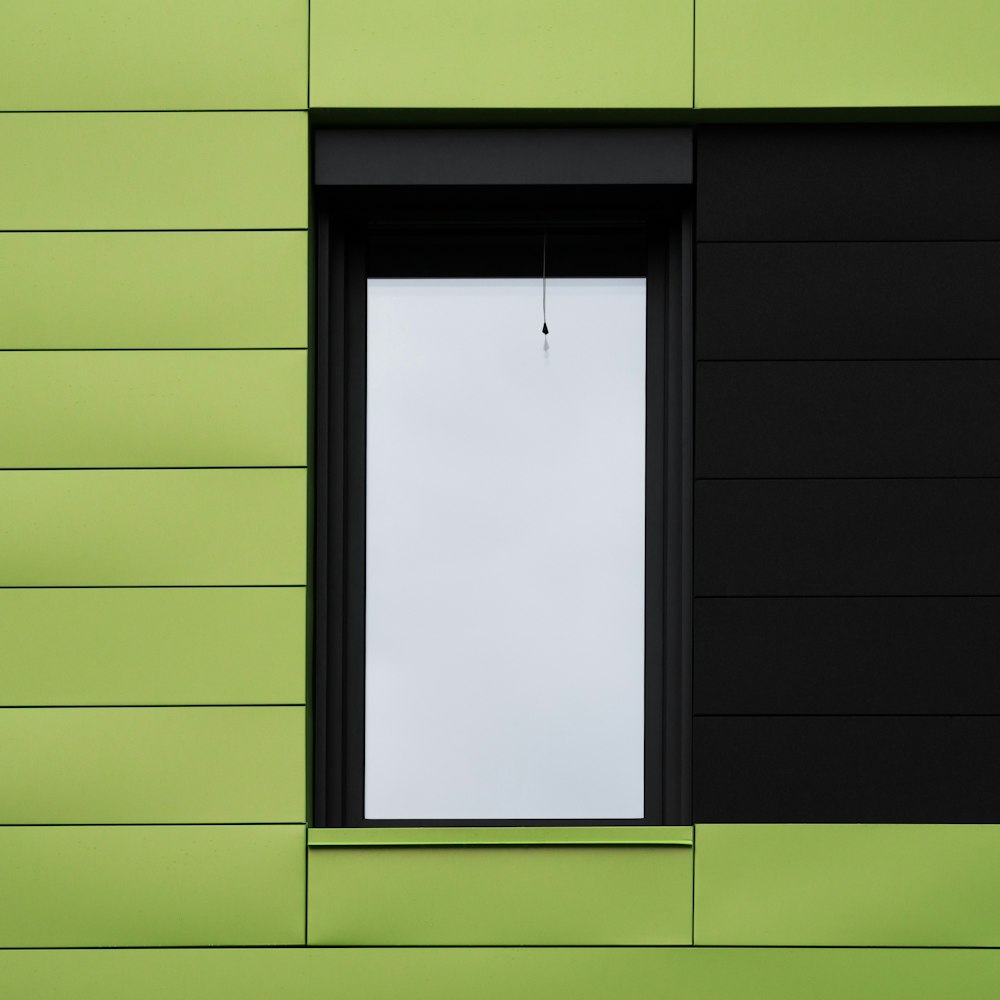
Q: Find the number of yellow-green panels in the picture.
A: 13